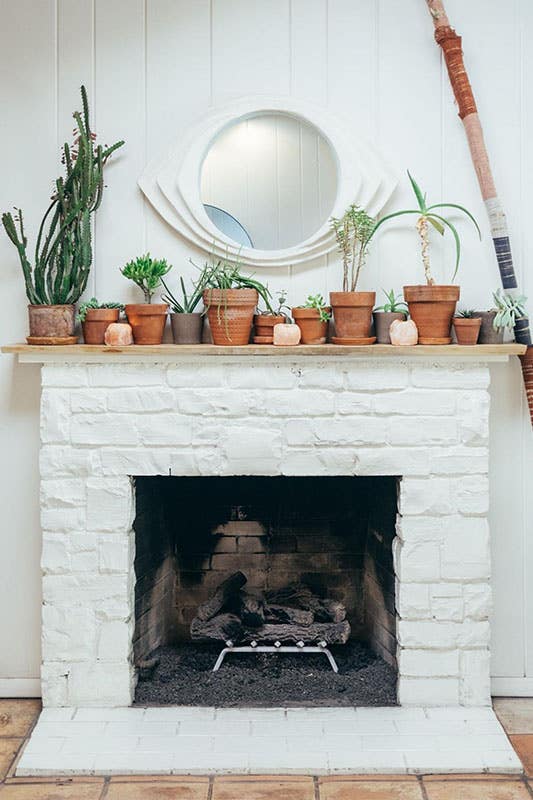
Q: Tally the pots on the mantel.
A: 12